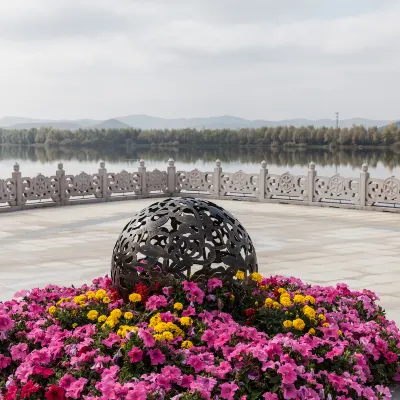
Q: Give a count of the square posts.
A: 9